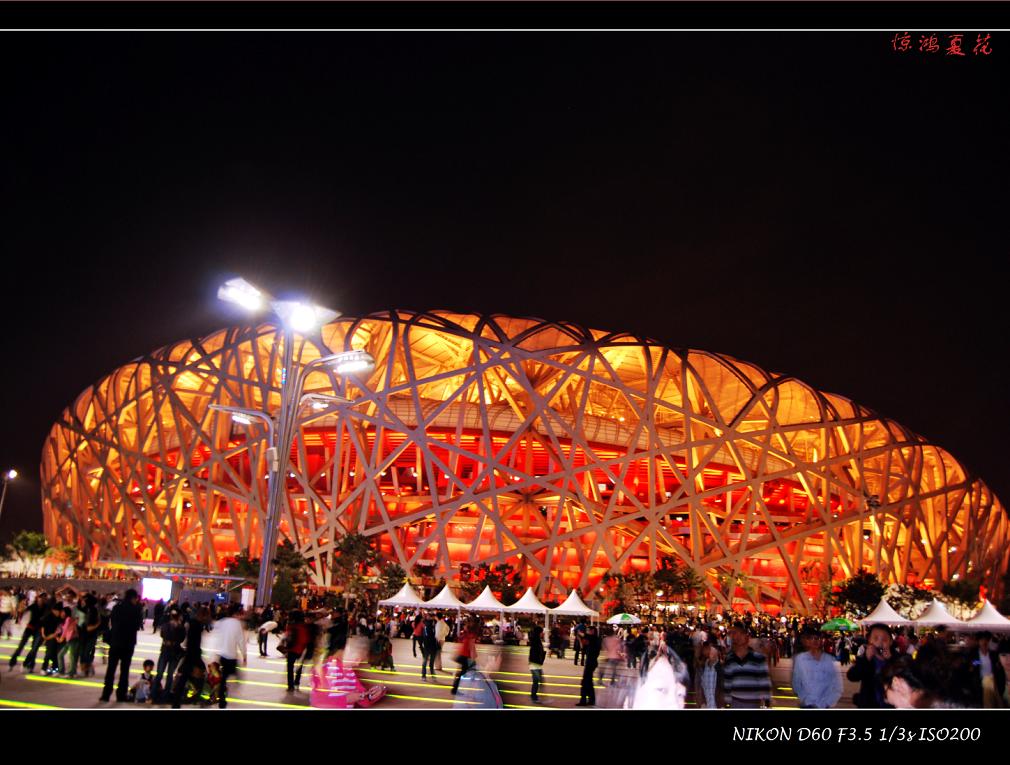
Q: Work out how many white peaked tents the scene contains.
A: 8